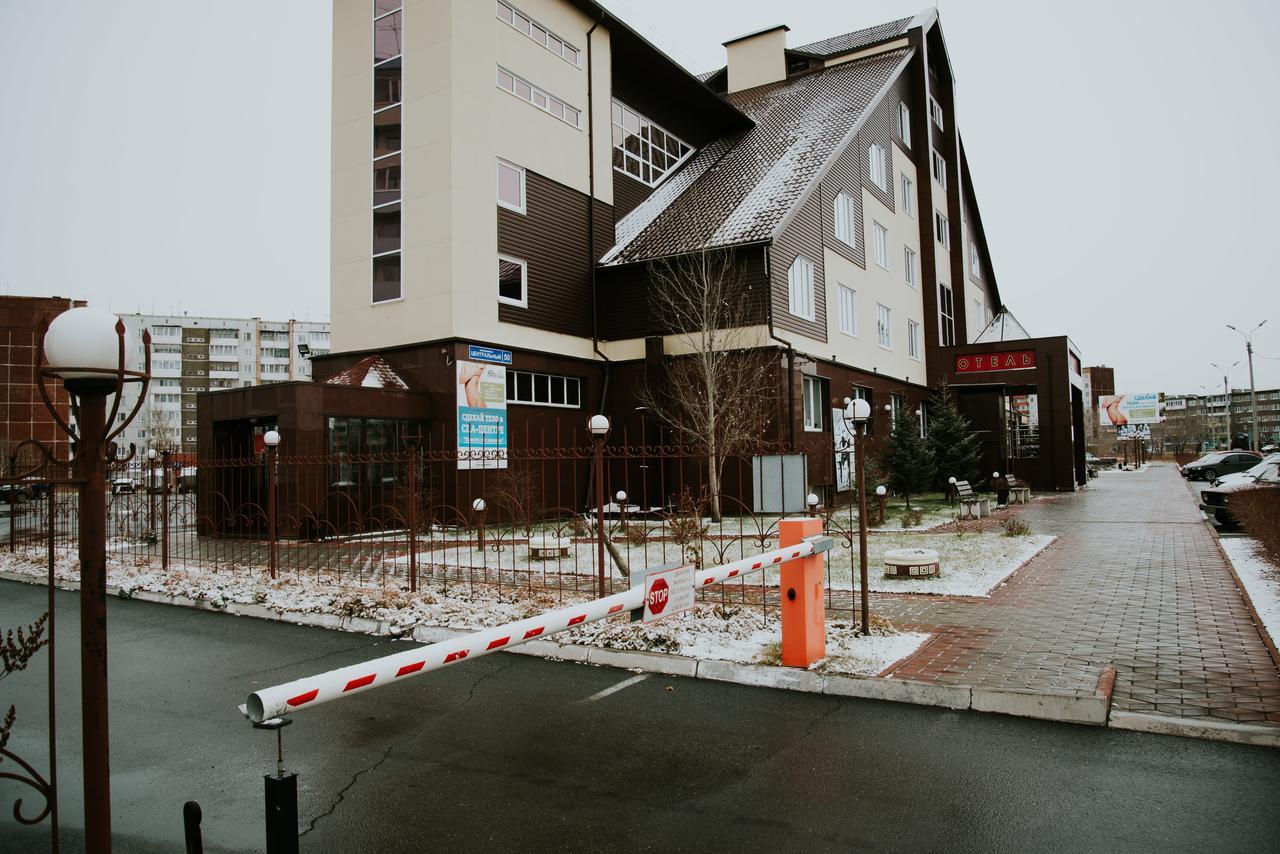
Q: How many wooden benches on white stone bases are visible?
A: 2